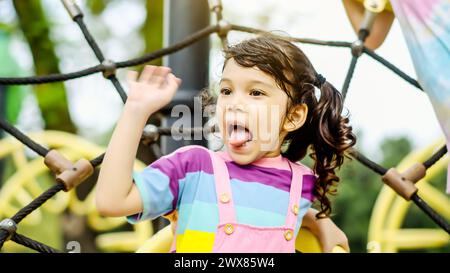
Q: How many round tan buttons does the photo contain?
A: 4